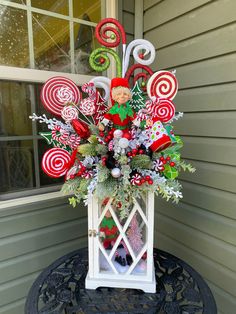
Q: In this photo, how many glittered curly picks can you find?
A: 5